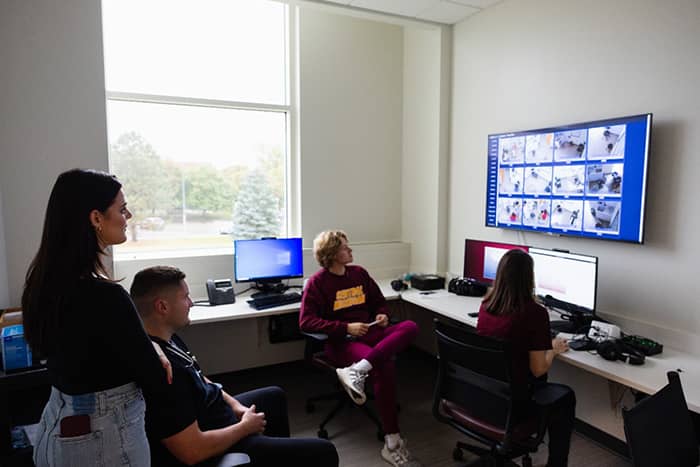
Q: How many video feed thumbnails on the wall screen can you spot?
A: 12